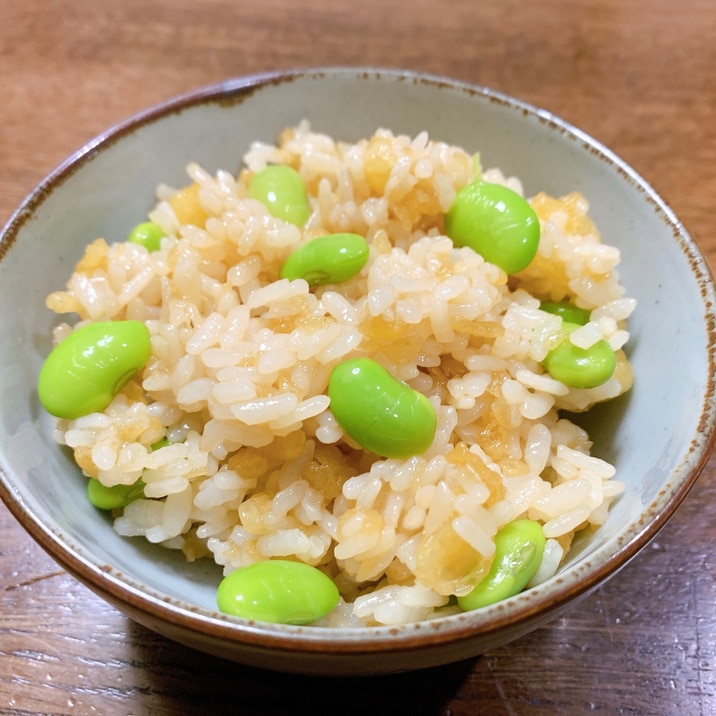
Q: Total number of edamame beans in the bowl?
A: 11